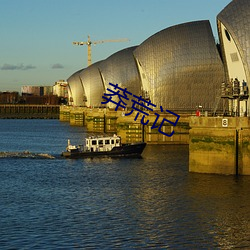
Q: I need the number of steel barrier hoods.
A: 5